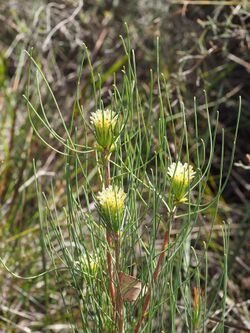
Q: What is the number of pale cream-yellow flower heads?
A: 4